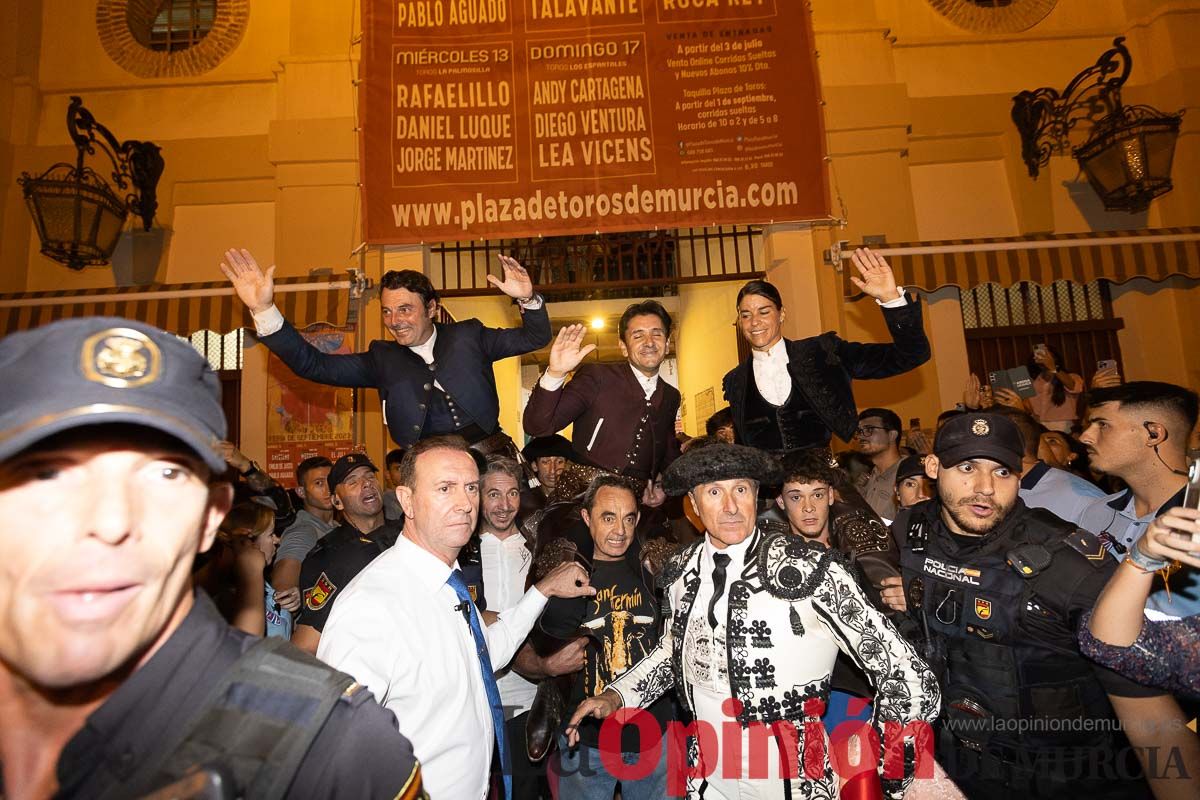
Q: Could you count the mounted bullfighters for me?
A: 3